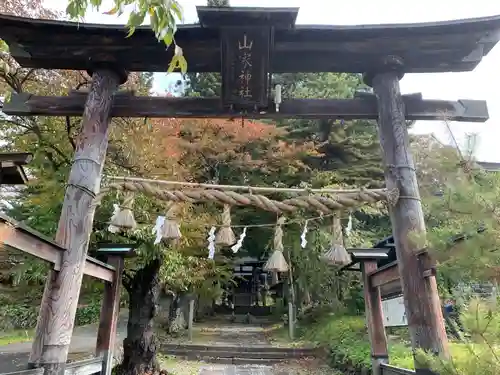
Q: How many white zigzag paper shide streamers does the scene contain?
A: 6